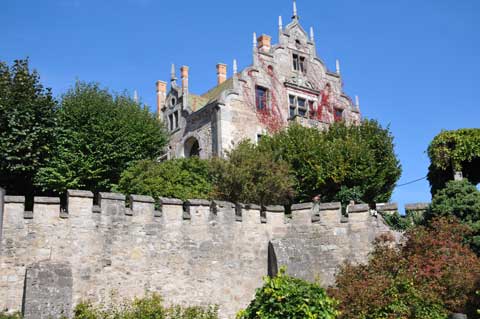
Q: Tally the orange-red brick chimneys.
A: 4